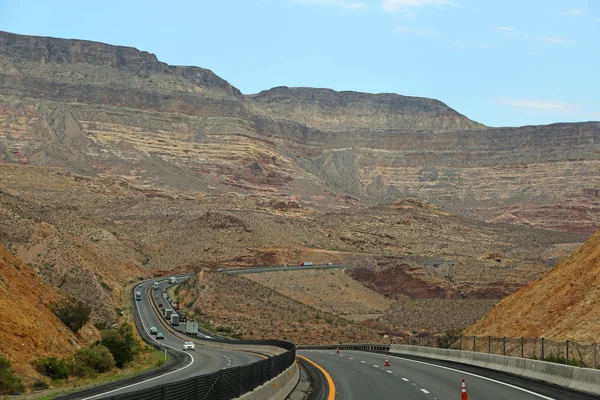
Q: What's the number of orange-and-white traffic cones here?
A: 3